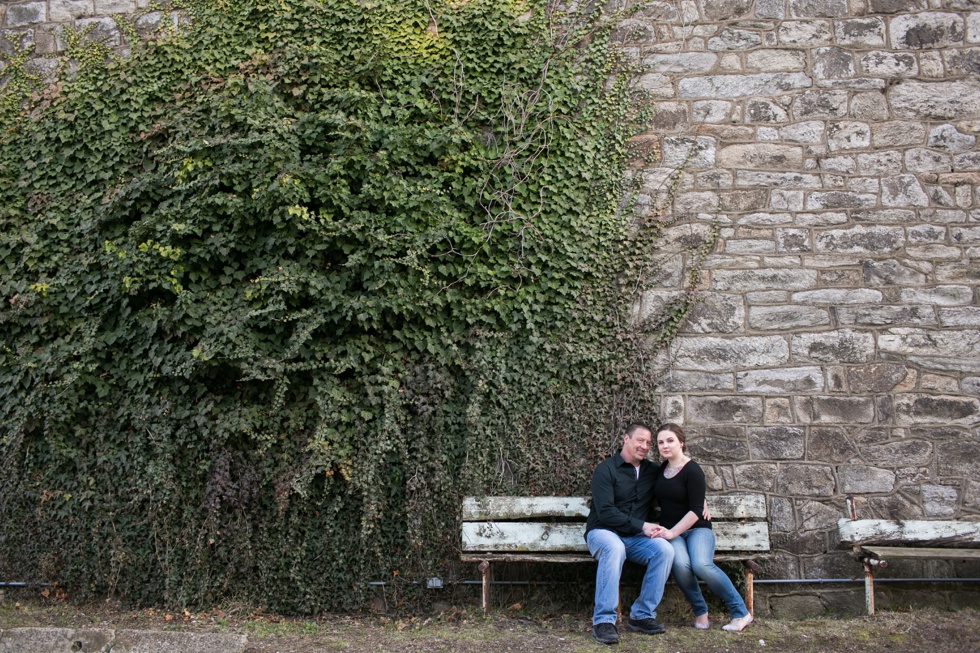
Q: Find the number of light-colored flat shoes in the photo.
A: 2